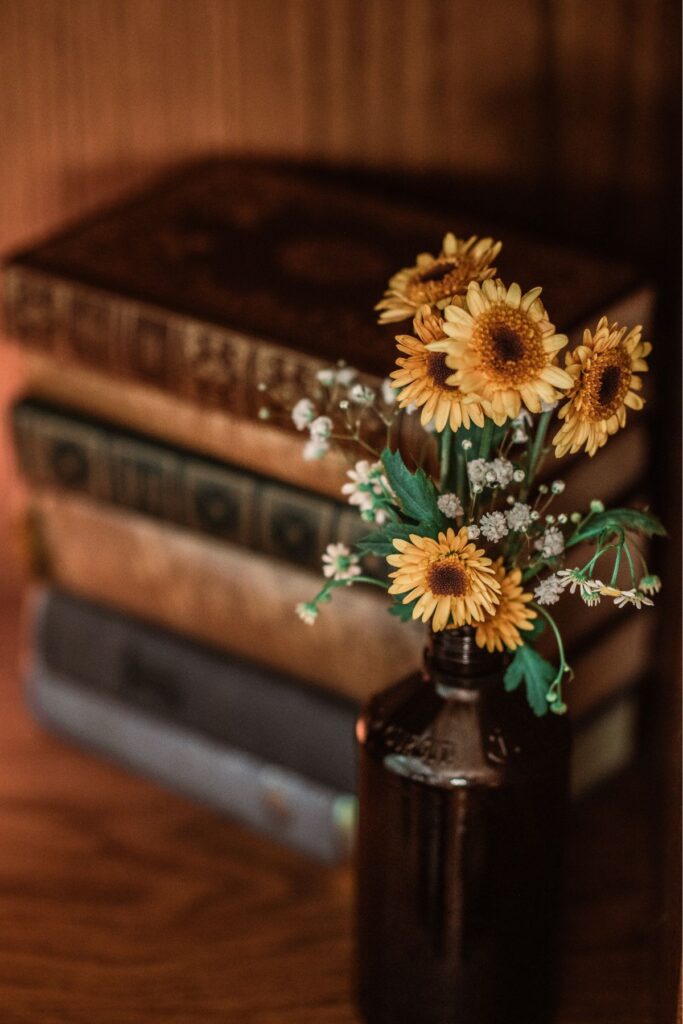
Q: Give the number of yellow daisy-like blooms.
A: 6